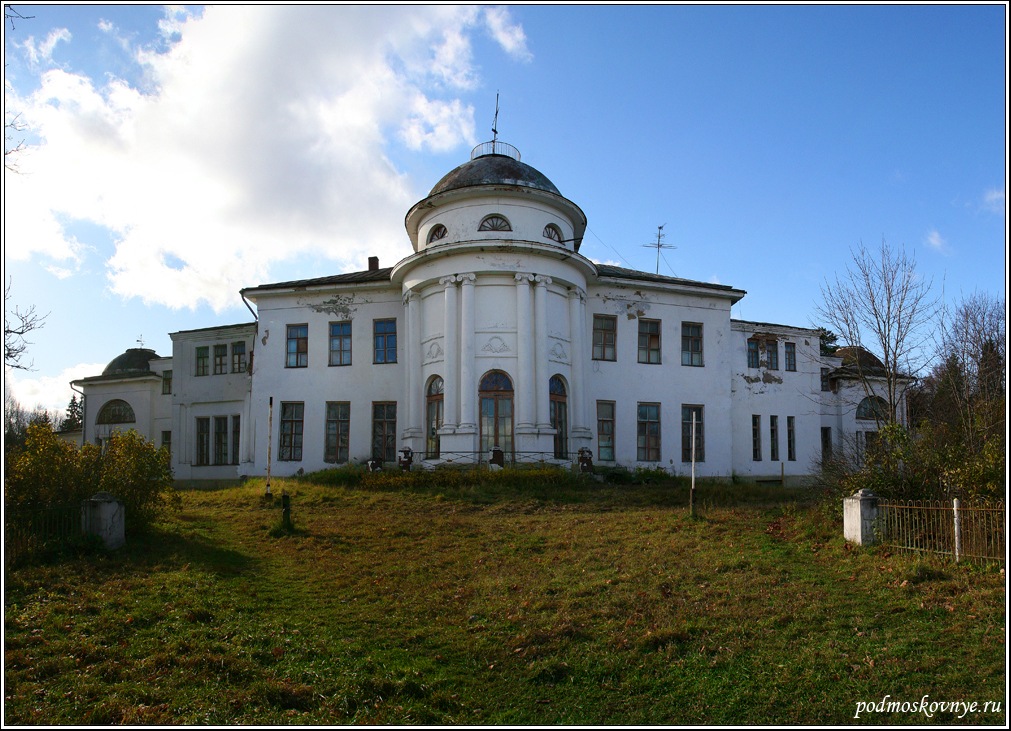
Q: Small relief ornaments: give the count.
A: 3